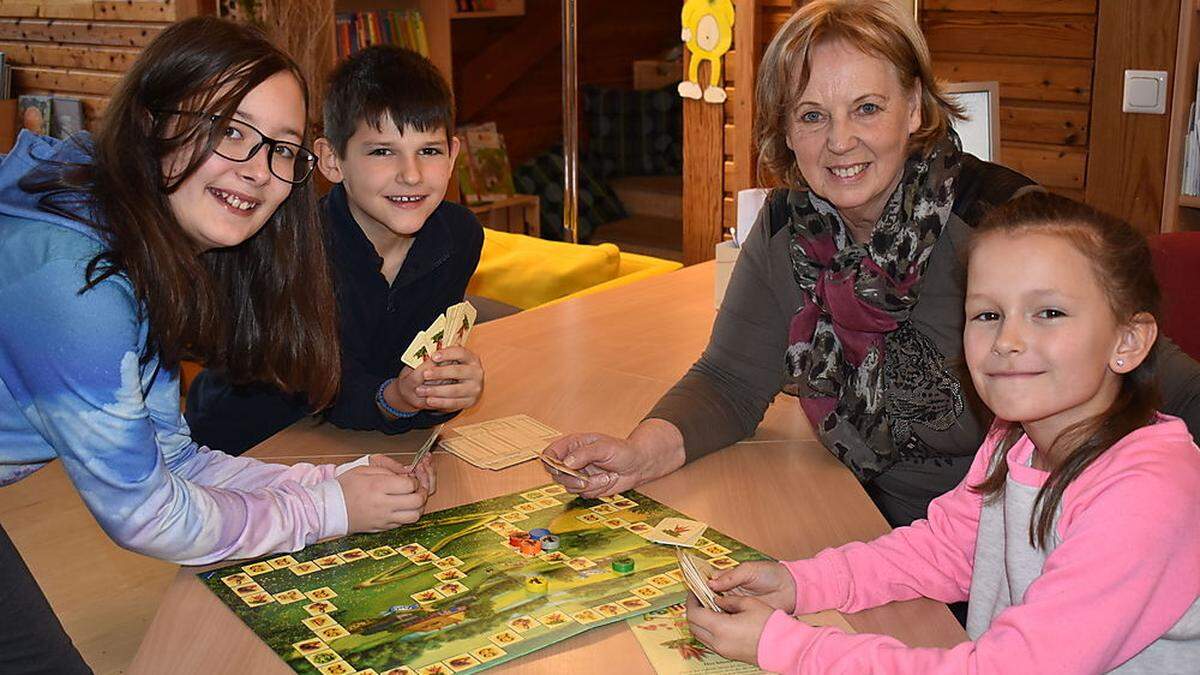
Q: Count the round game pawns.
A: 6